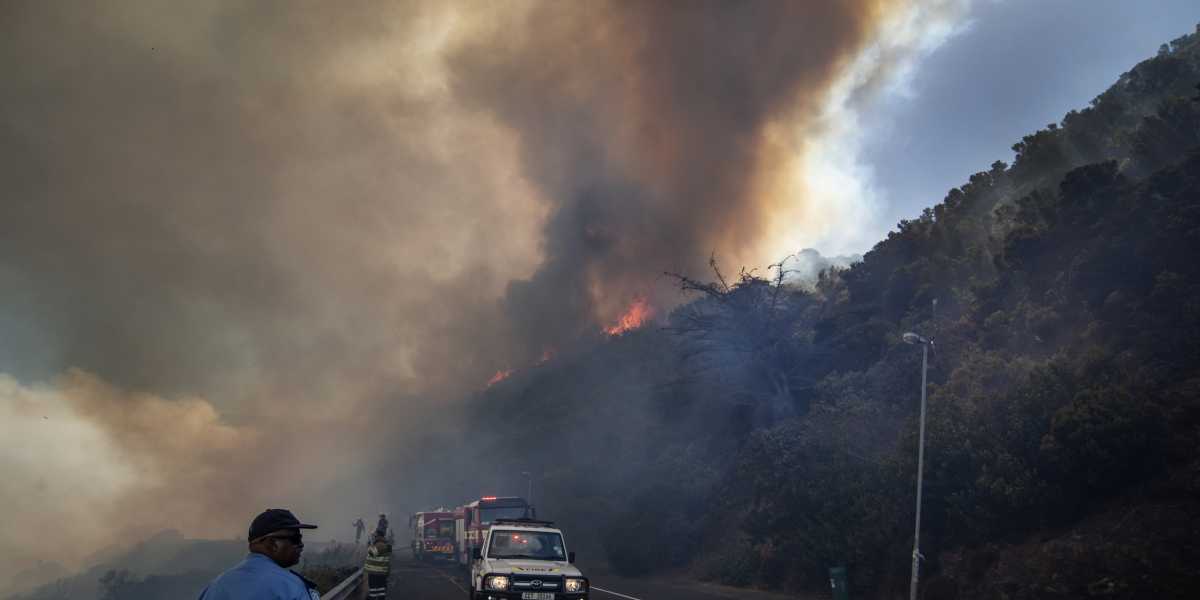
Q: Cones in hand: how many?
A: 0